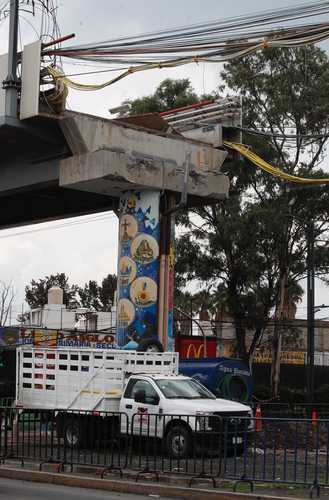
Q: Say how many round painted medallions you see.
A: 5